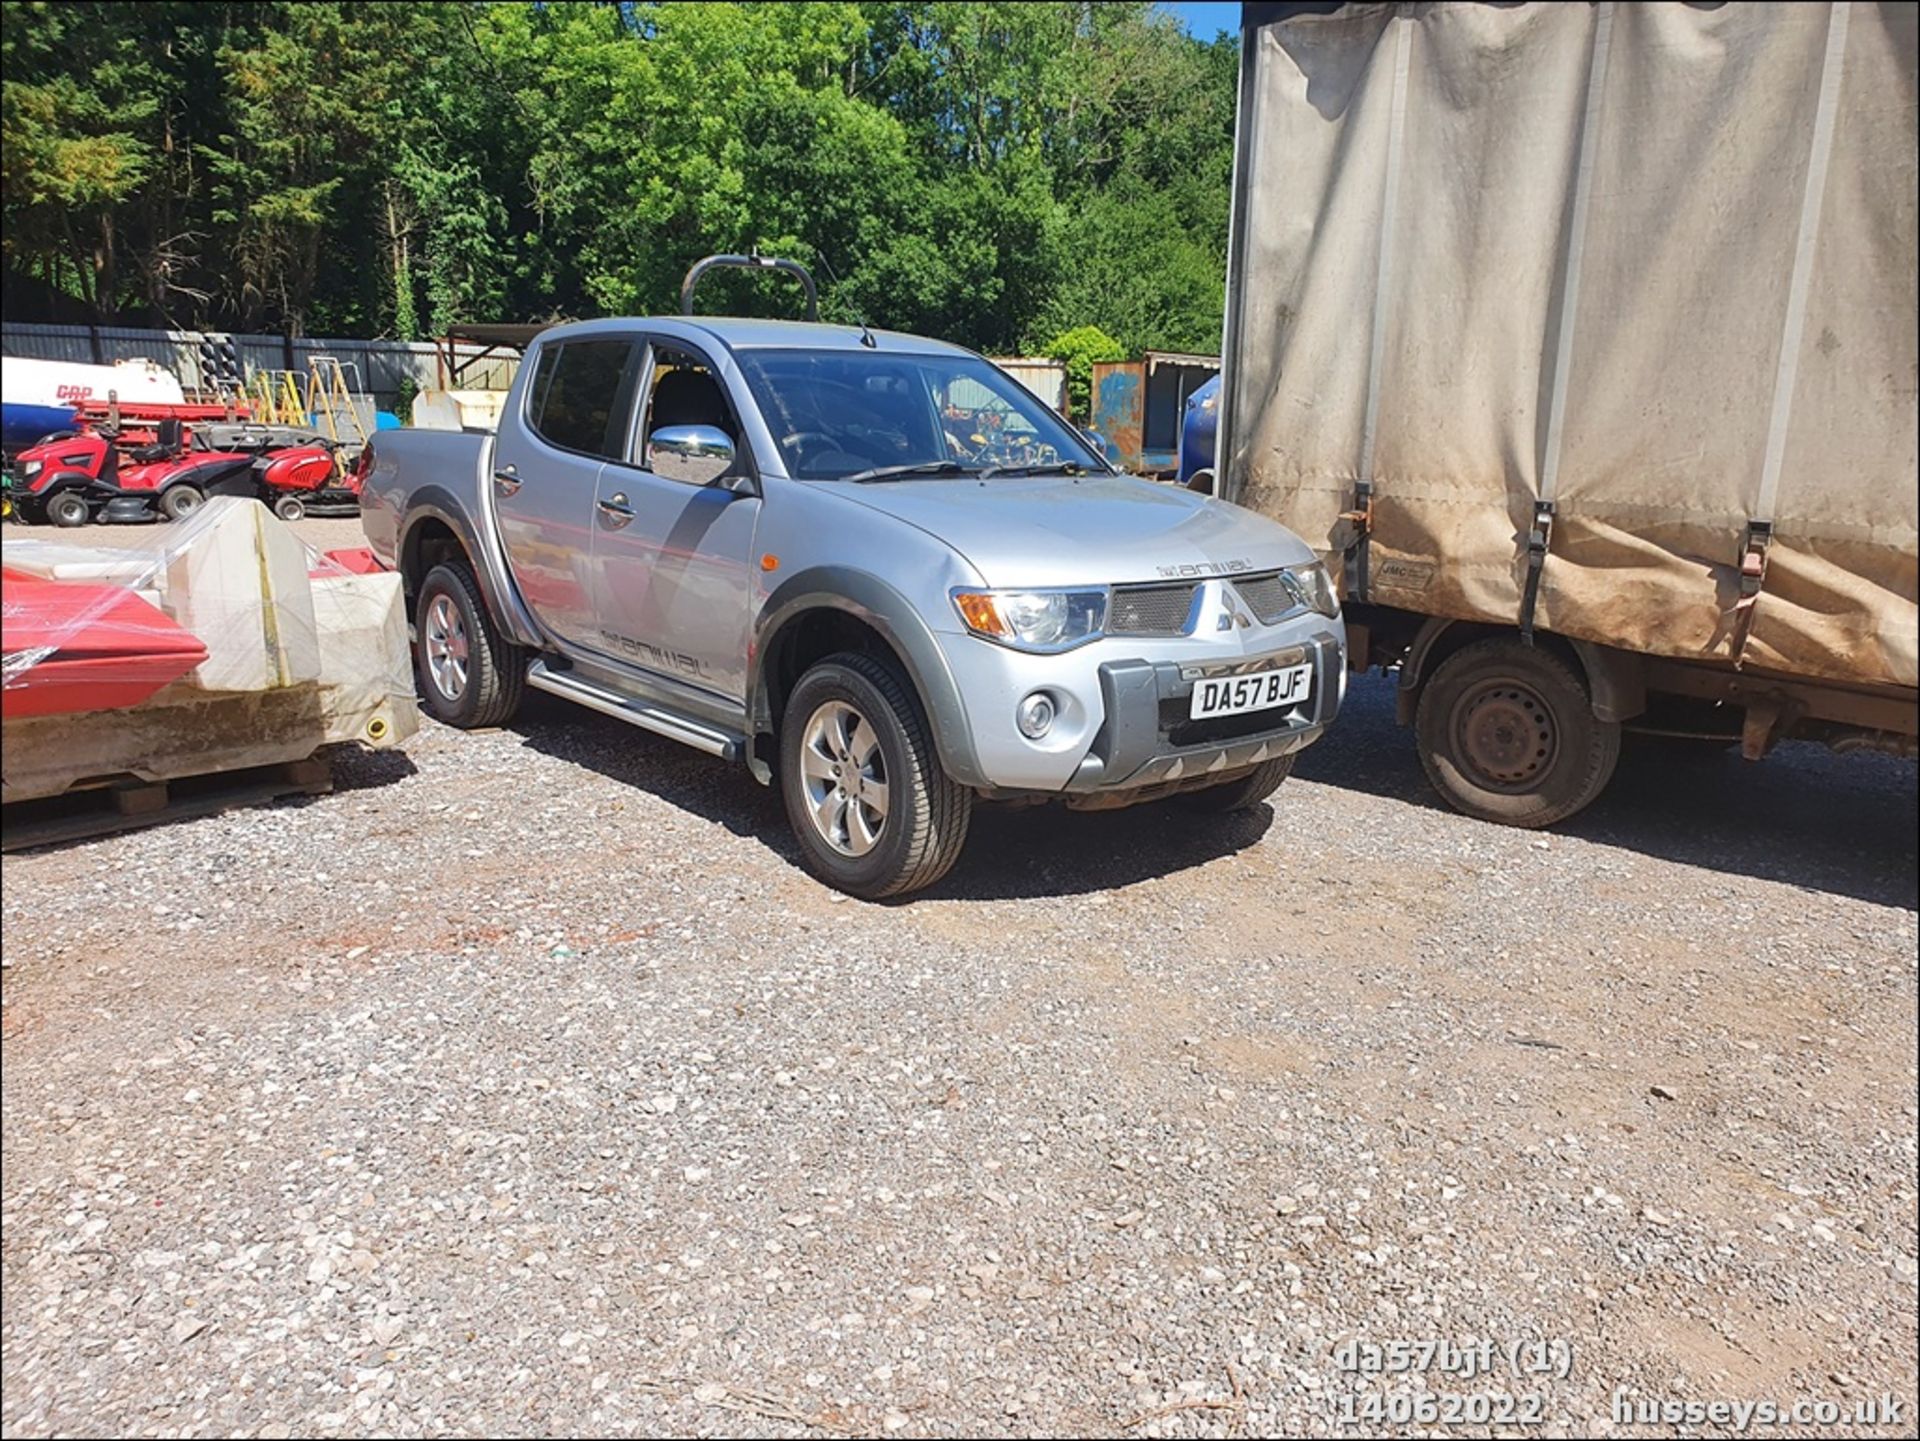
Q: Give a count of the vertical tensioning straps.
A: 3